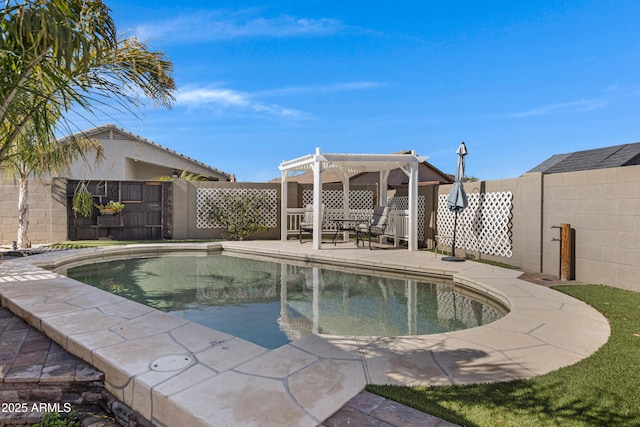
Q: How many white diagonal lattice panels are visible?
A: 4